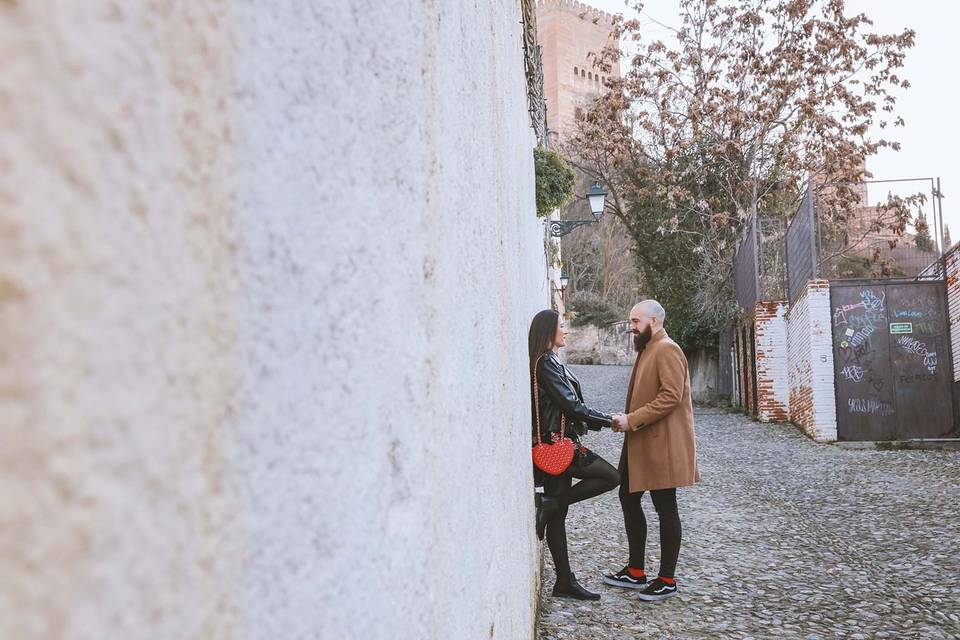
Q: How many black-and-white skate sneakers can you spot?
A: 2